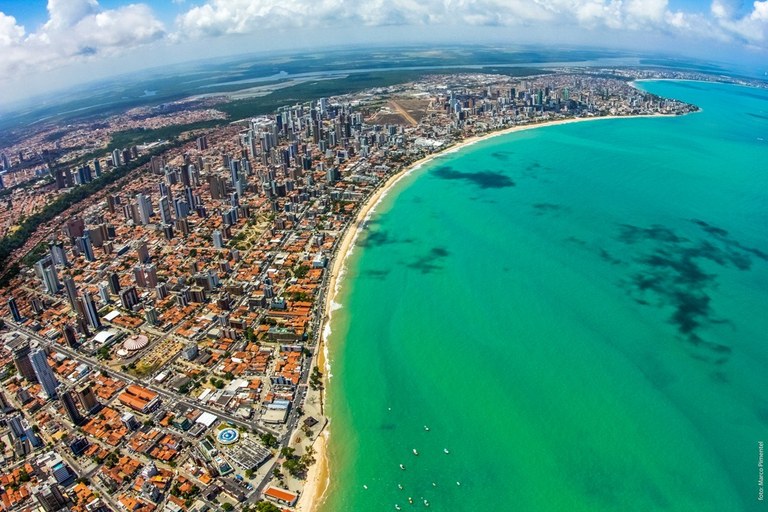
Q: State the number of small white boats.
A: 12